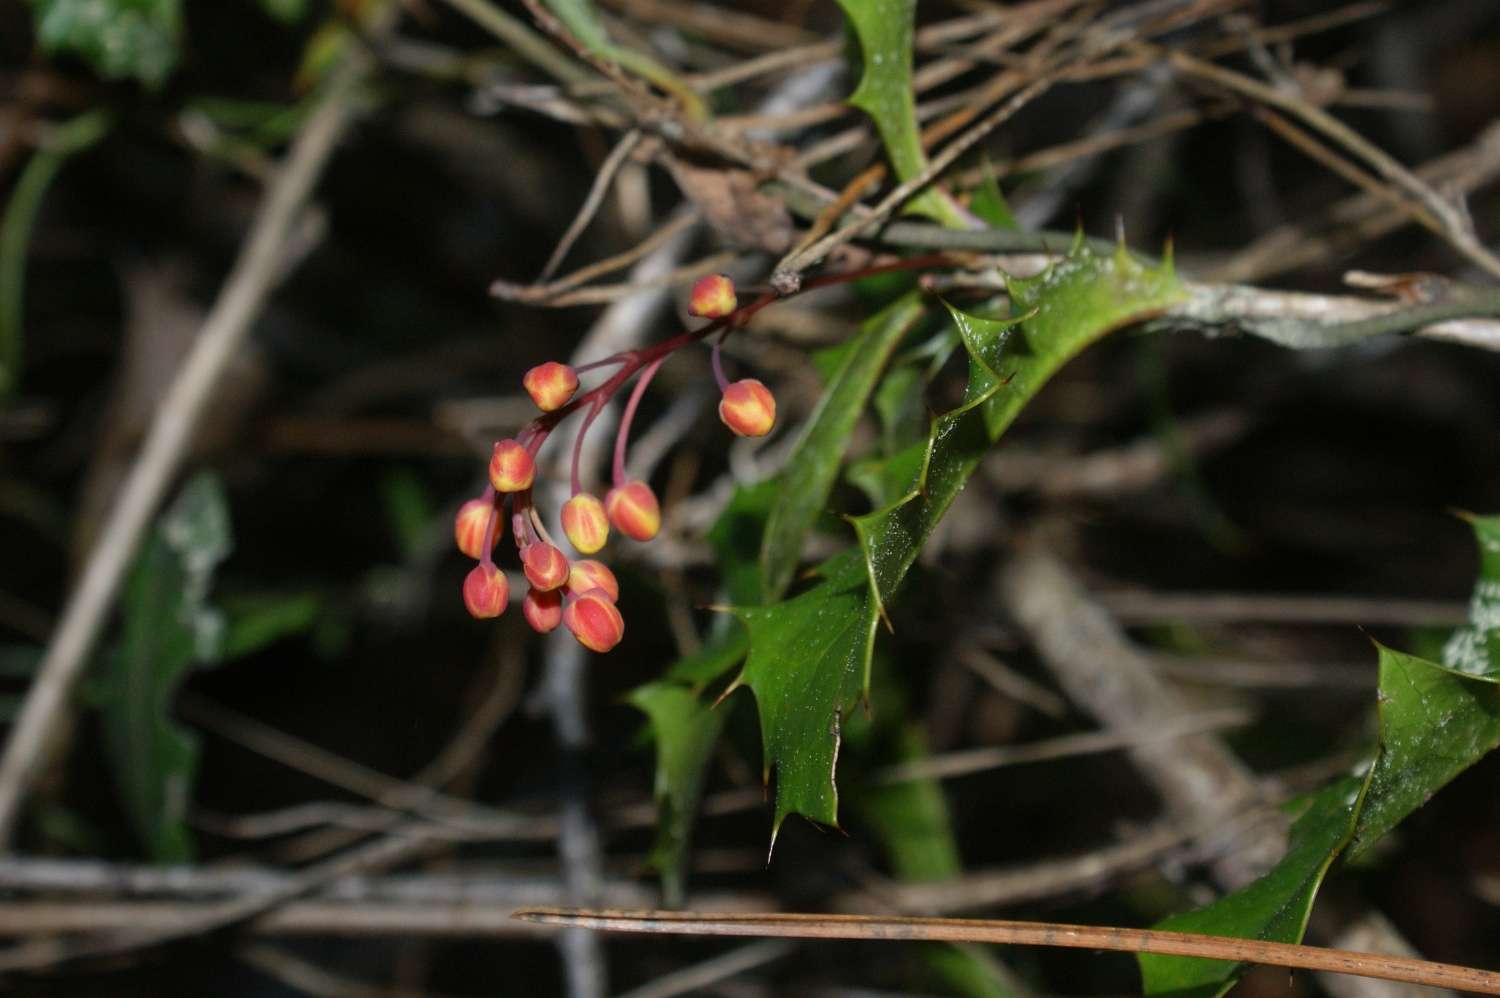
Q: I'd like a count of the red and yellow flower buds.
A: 12